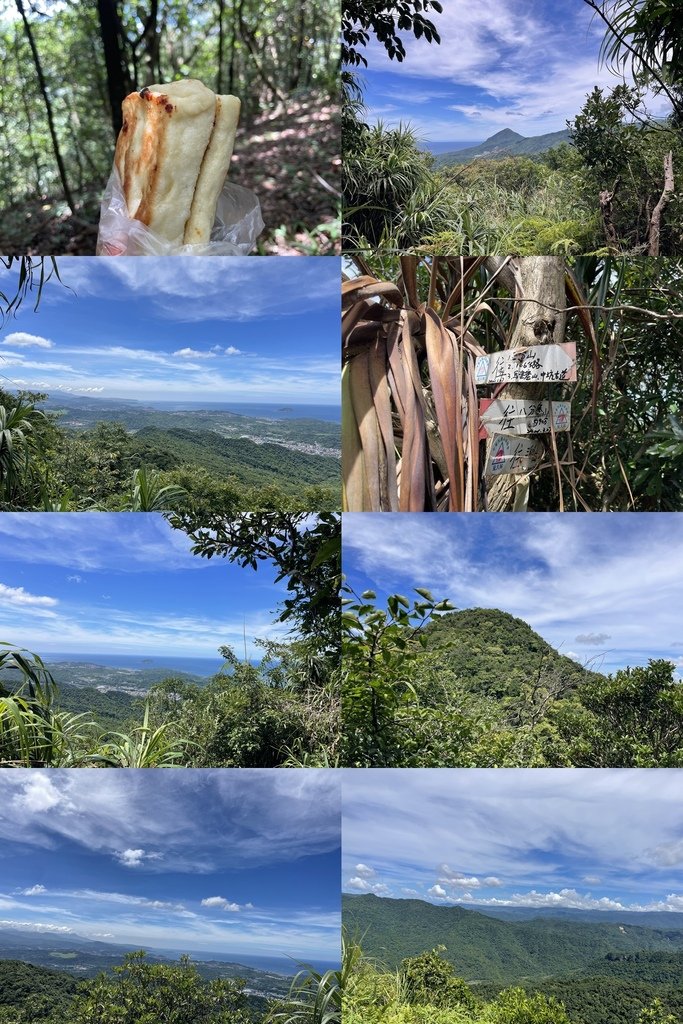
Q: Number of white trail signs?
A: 3